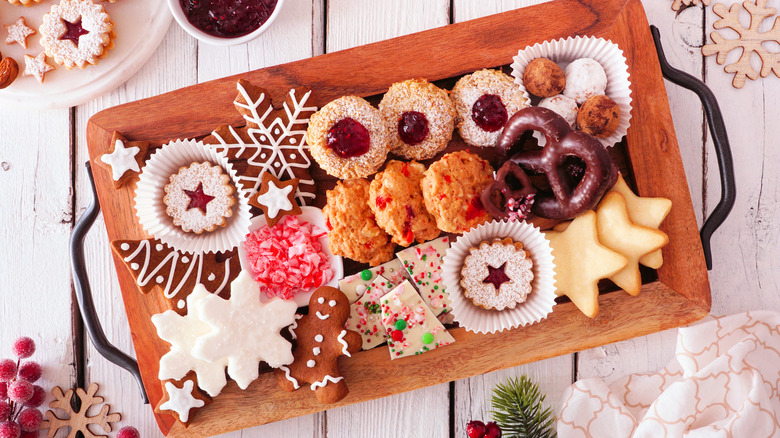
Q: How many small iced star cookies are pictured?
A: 3